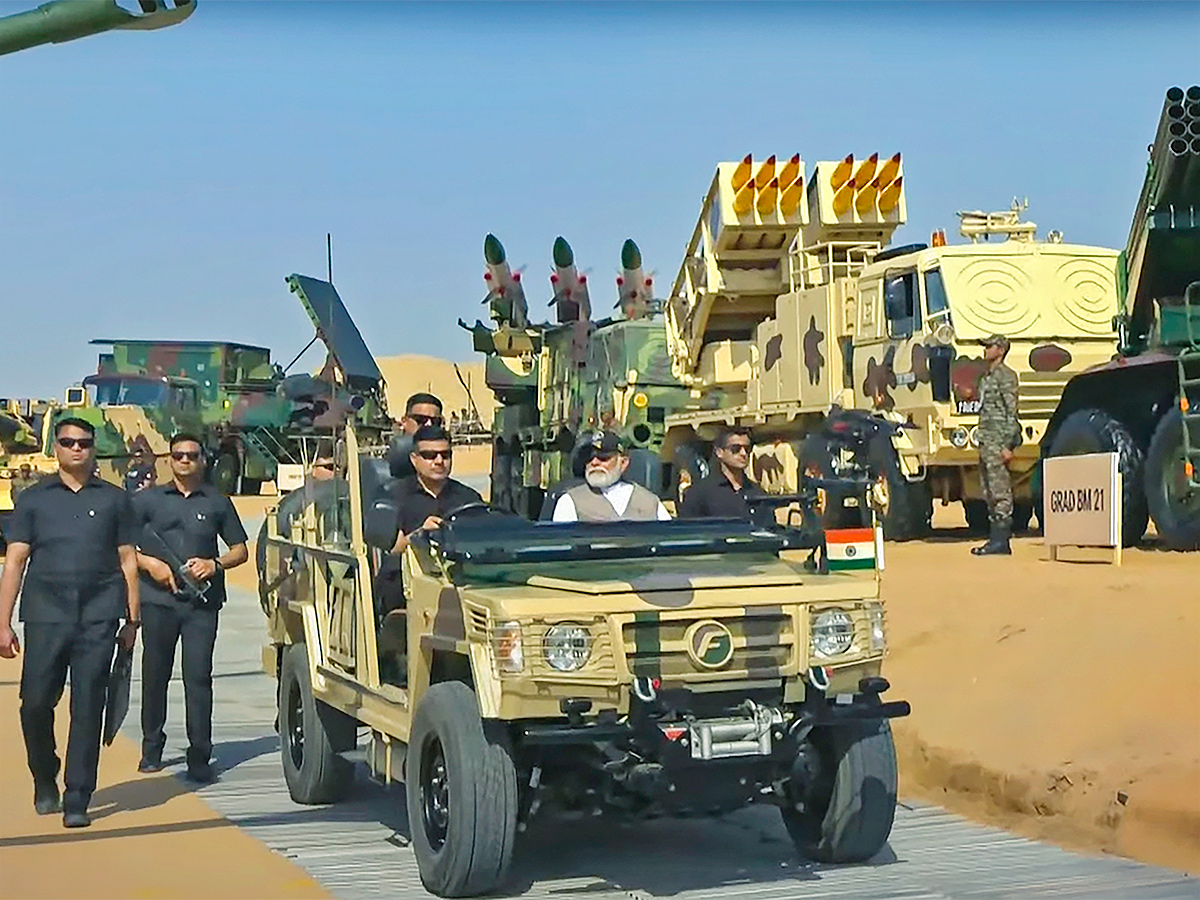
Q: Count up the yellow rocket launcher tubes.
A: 12